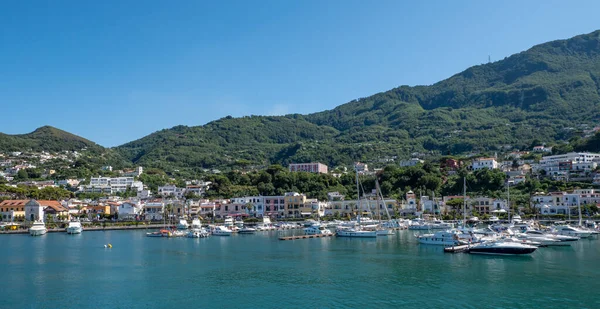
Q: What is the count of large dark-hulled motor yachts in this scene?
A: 1